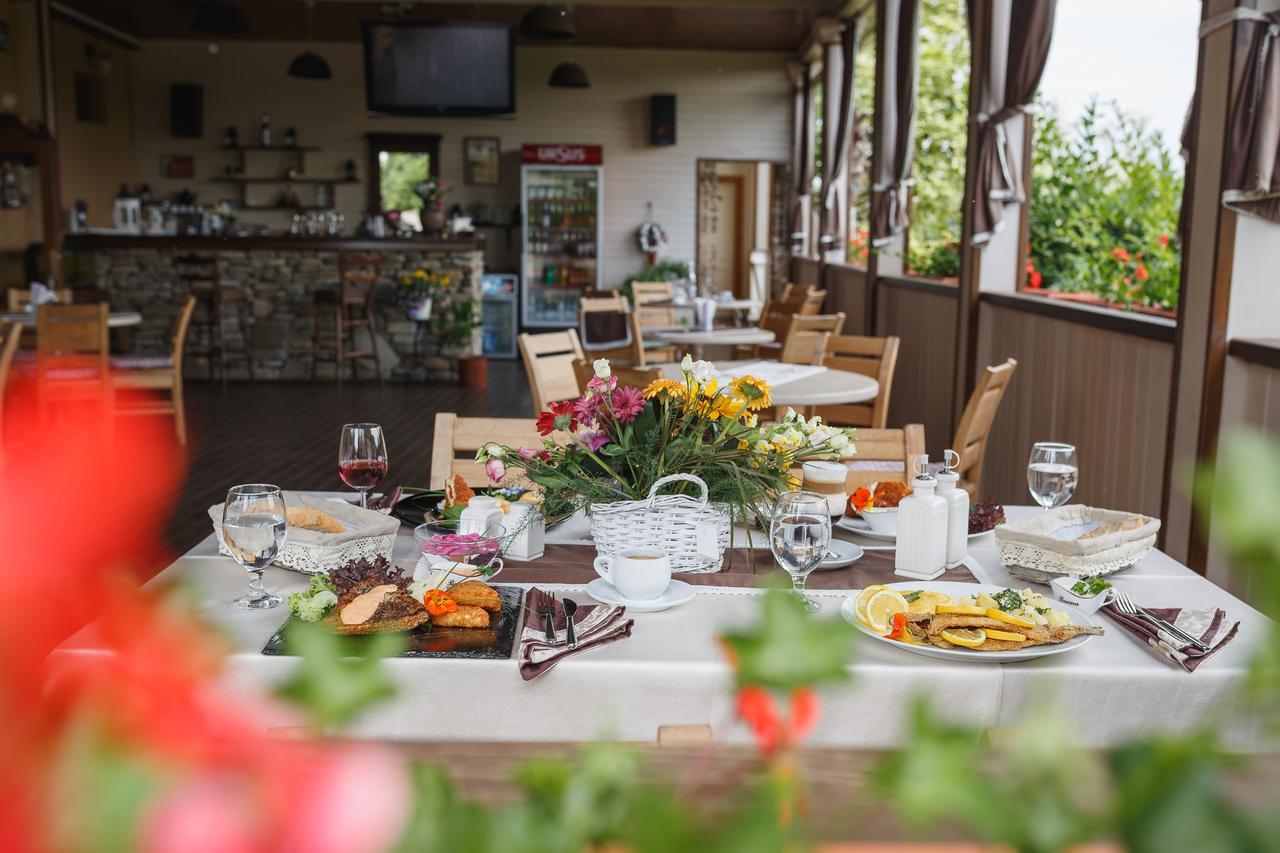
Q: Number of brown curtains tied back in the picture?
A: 5